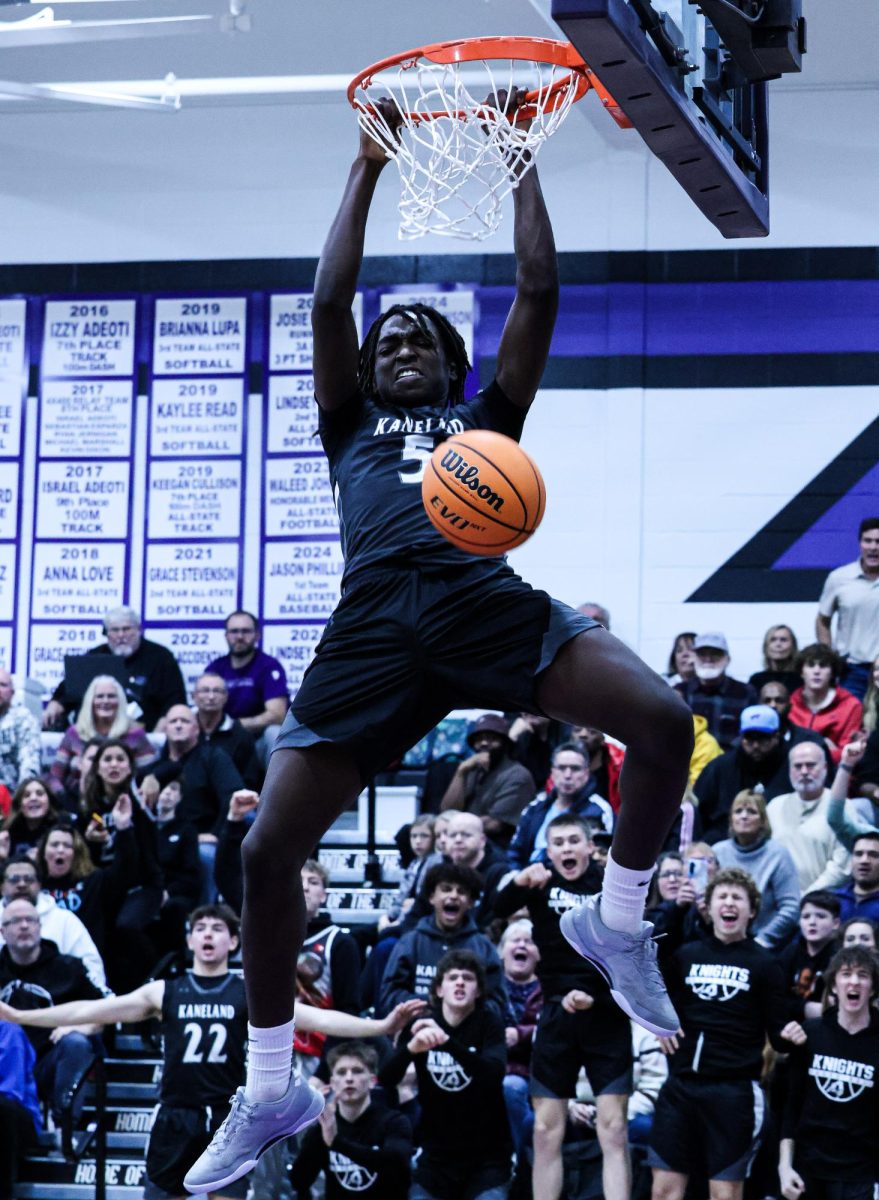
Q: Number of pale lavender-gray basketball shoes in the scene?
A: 2